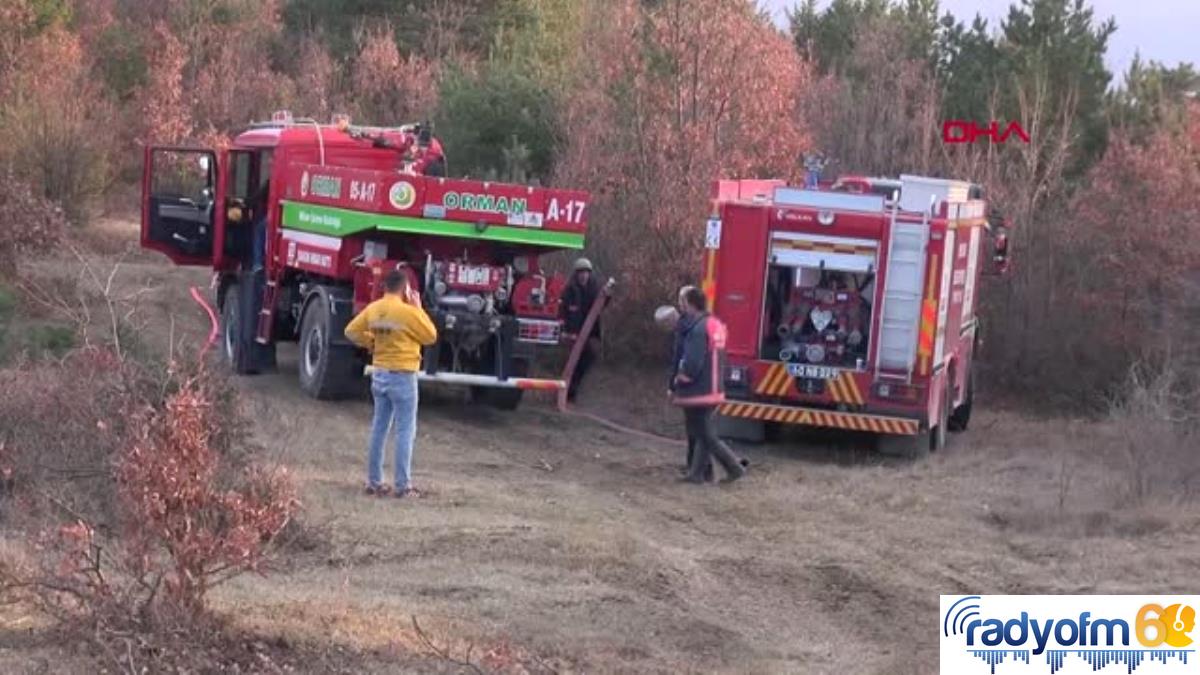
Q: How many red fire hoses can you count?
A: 2